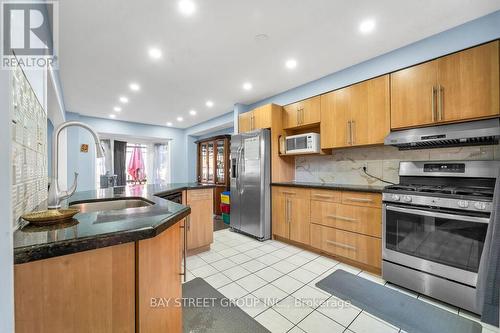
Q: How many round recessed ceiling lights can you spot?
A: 13